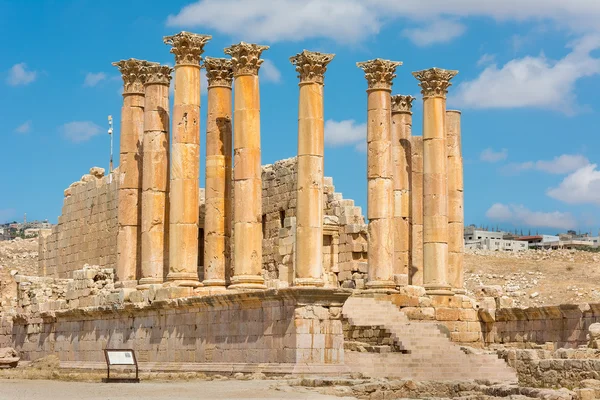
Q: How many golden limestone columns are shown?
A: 11